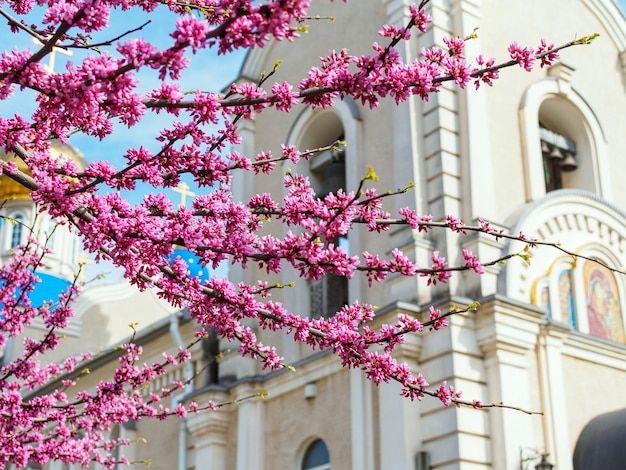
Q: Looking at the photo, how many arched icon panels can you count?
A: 3